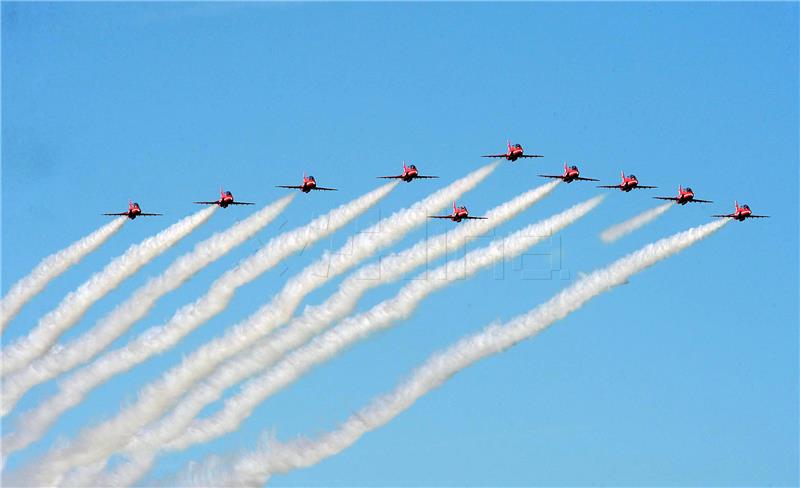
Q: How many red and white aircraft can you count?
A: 10